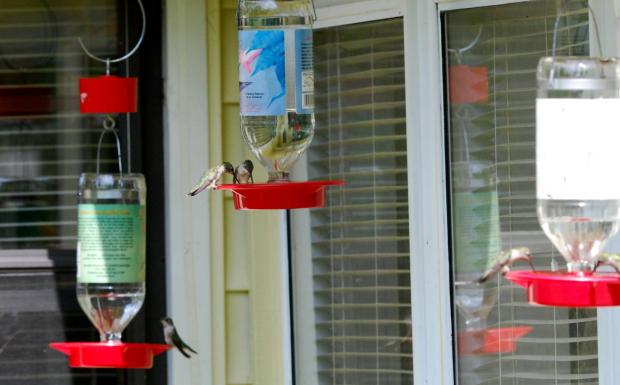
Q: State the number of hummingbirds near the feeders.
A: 5